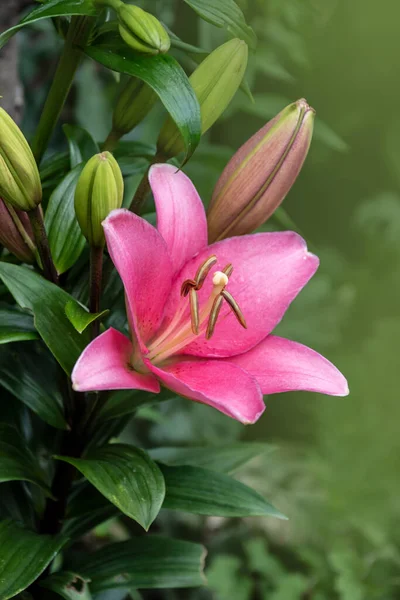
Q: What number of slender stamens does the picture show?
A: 6